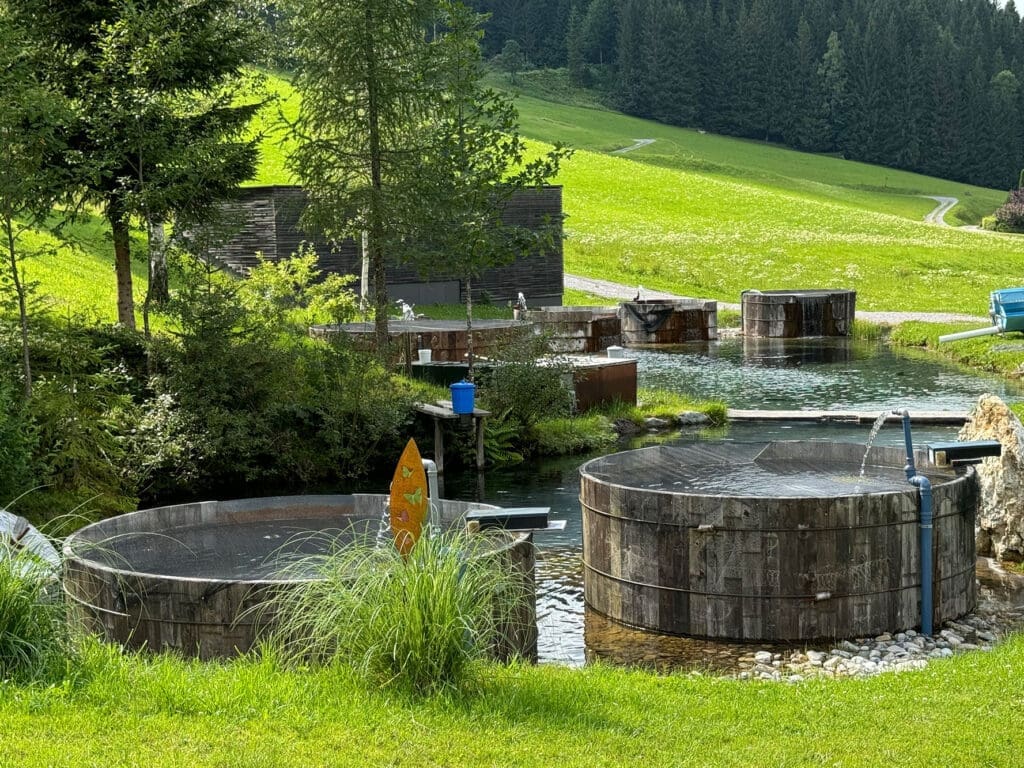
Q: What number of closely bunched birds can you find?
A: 0